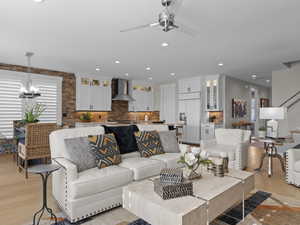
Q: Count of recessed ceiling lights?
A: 11